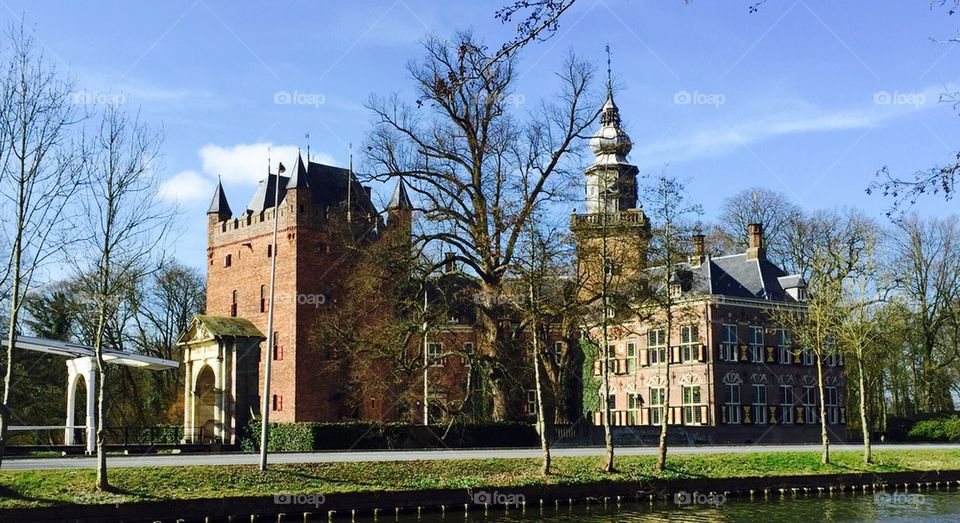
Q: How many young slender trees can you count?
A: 7